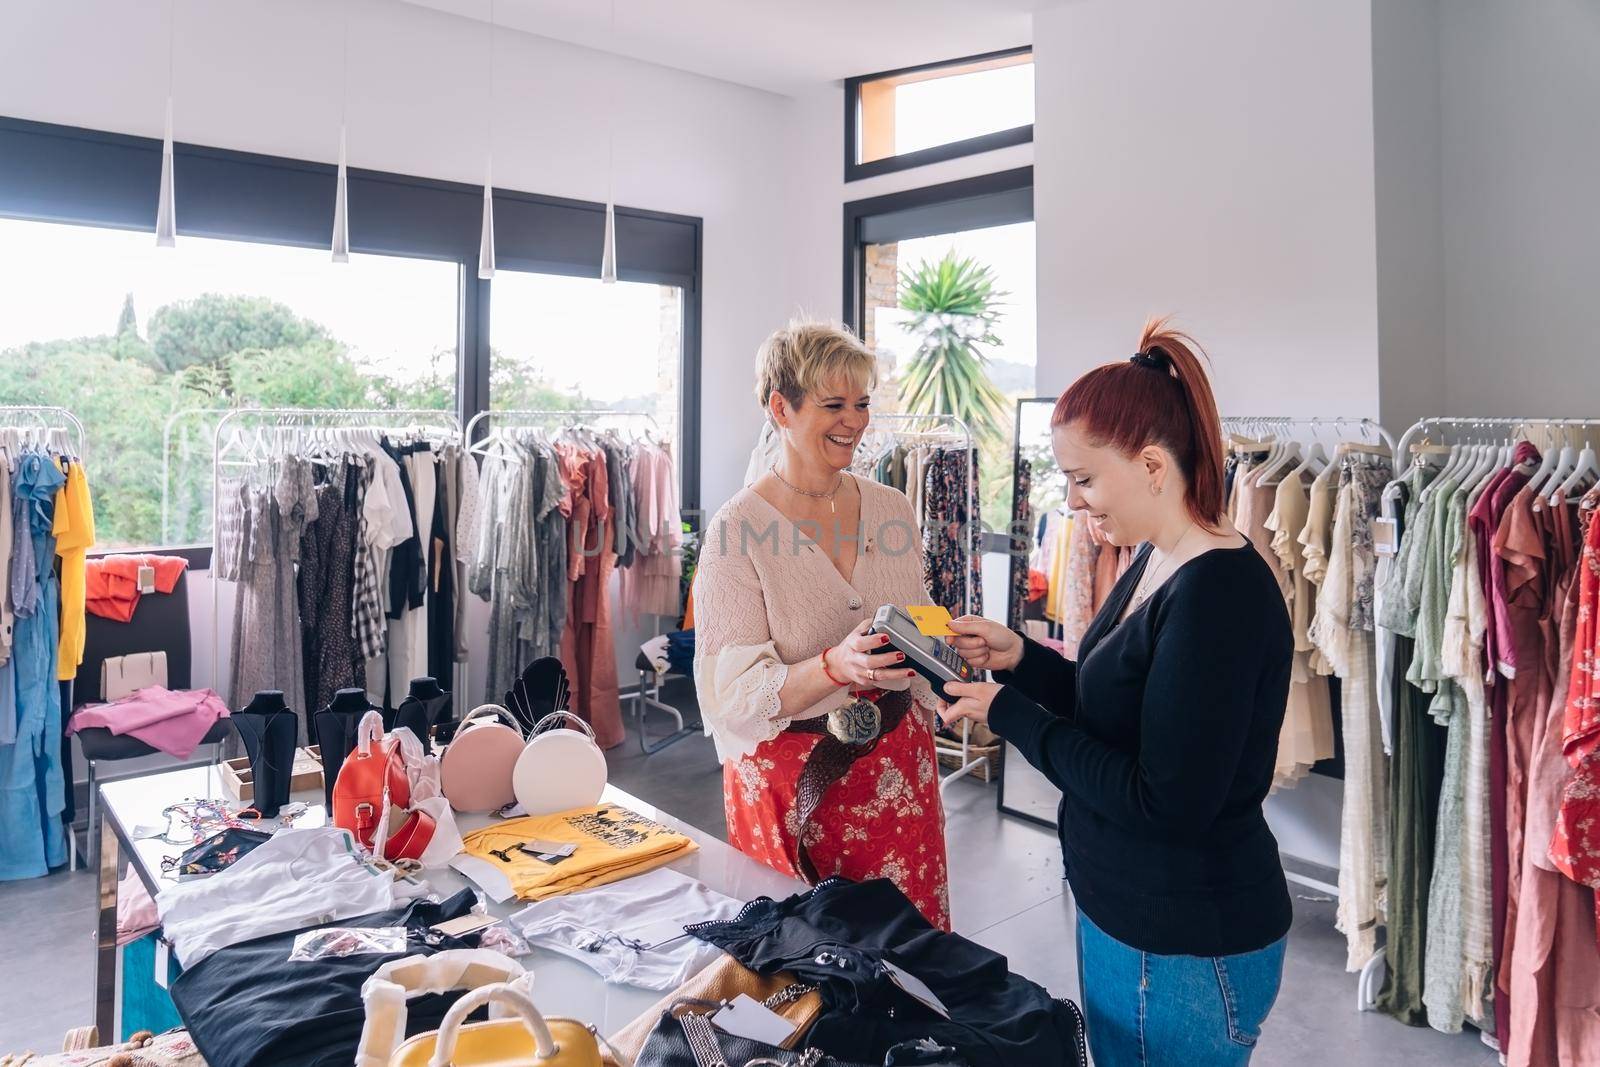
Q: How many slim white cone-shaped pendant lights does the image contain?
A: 4